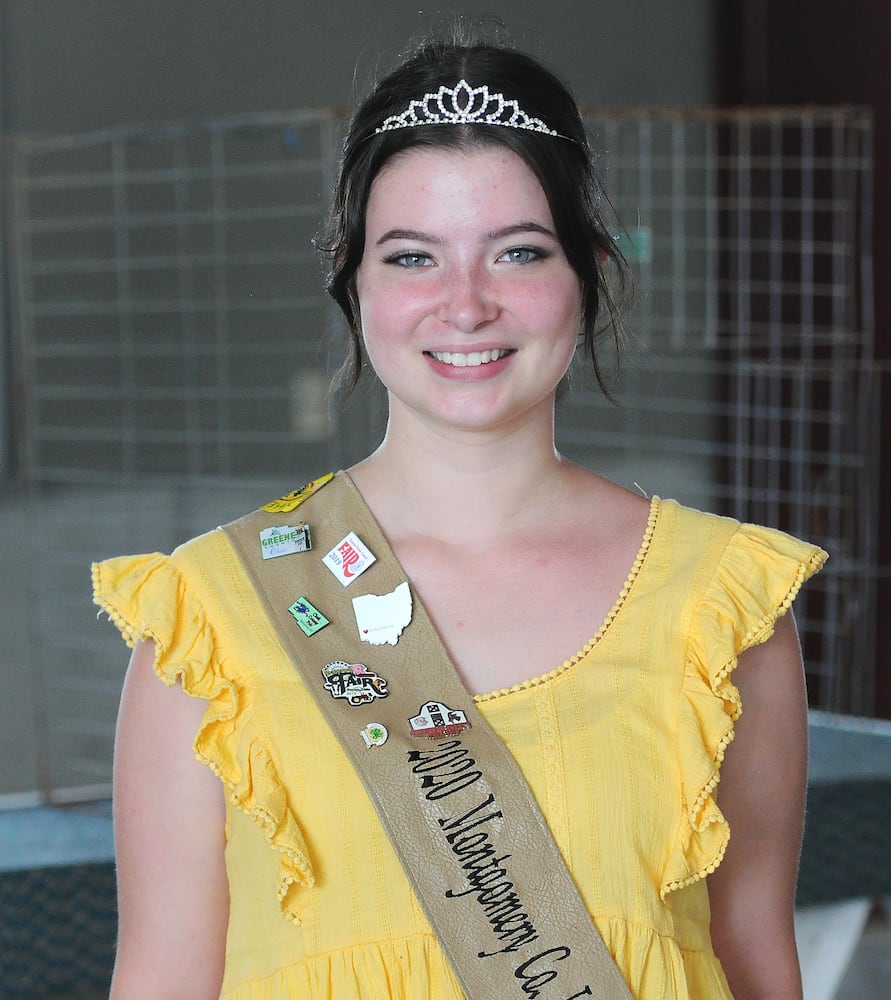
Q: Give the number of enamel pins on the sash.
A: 8